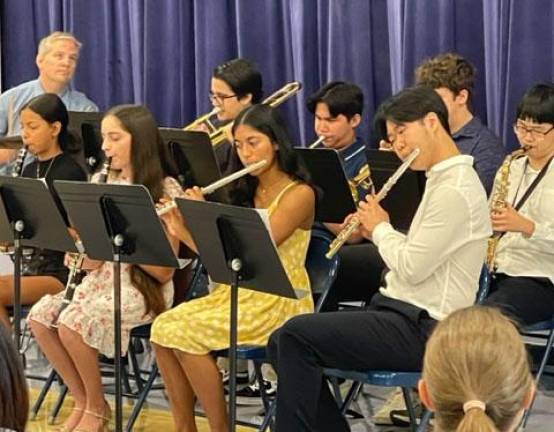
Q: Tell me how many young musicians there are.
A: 8